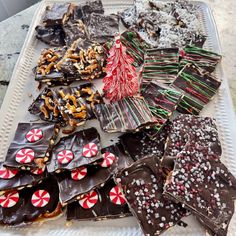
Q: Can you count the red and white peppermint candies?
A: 12